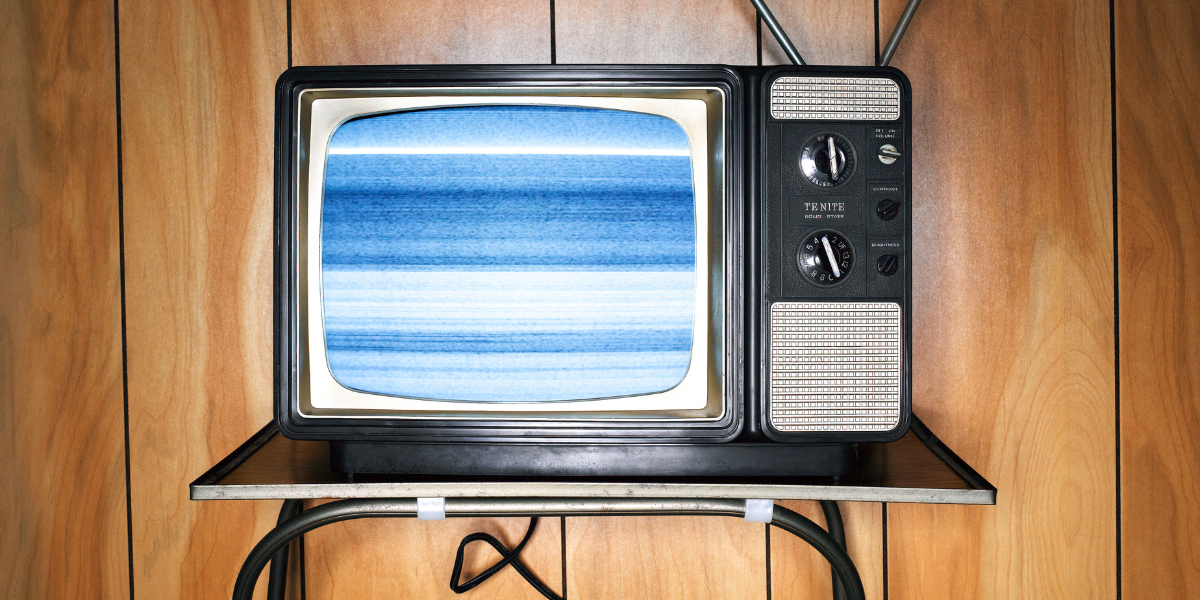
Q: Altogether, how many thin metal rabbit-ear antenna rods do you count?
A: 2